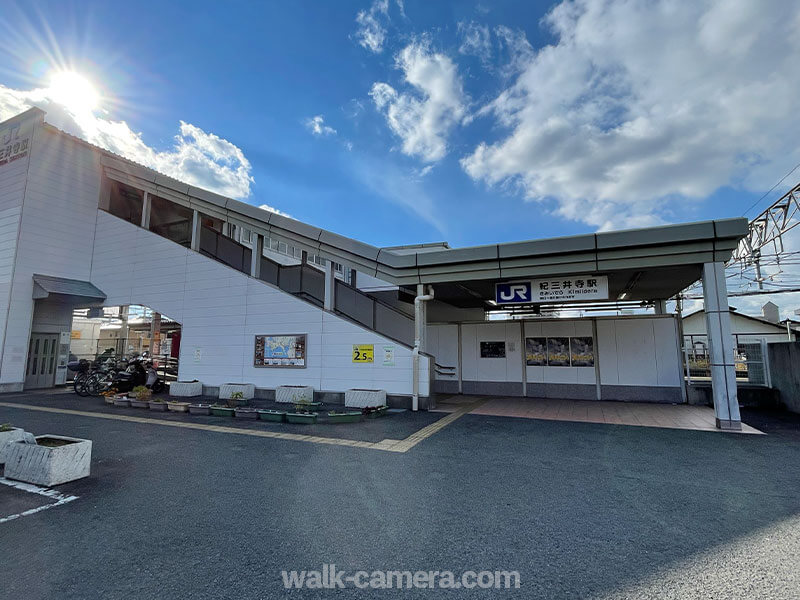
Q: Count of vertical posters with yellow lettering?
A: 3